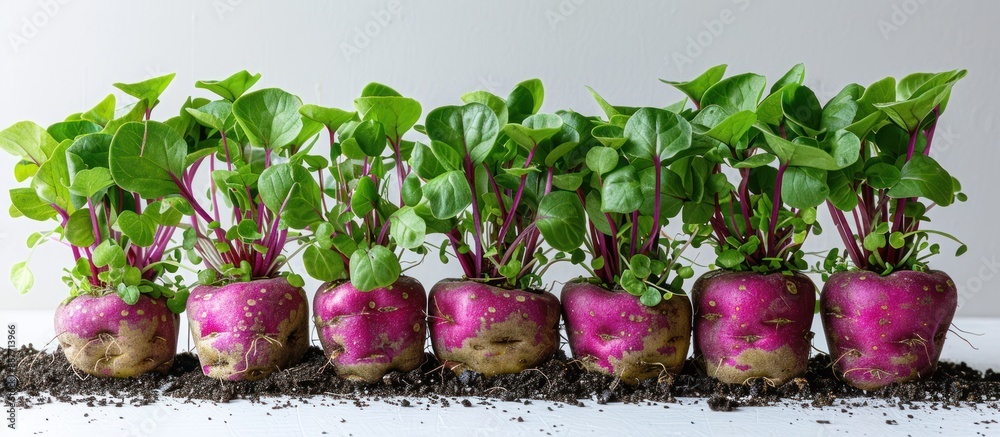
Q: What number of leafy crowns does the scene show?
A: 7